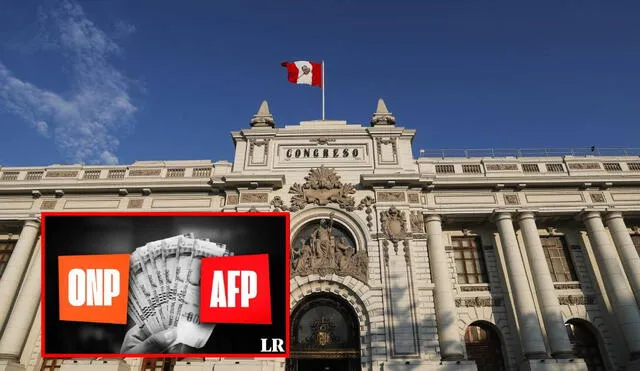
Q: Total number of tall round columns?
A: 7